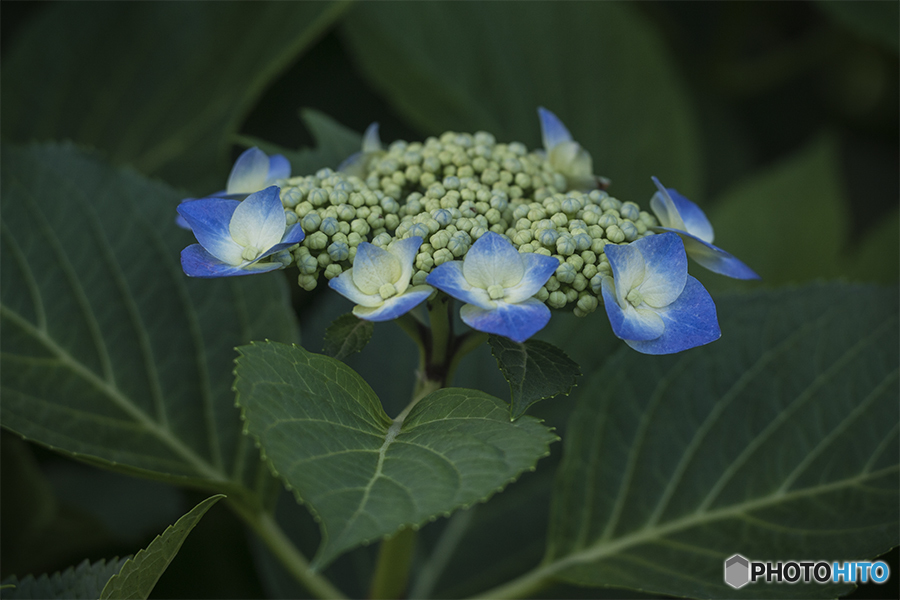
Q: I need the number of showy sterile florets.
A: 8